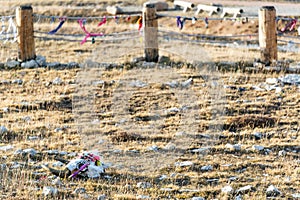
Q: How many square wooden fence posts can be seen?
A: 3